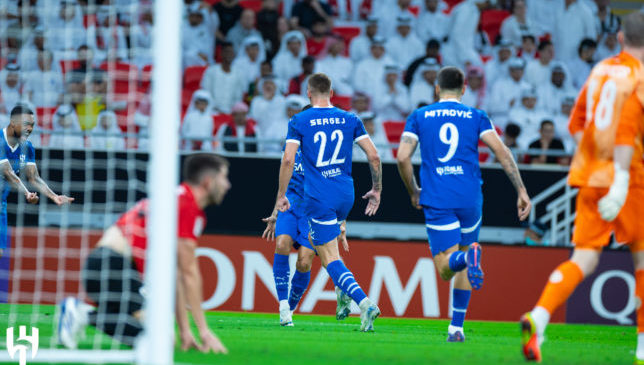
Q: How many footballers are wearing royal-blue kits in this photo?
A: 4